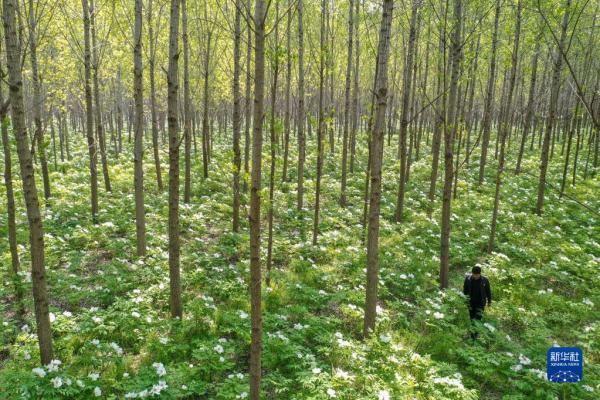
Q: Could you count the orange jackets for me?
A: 0